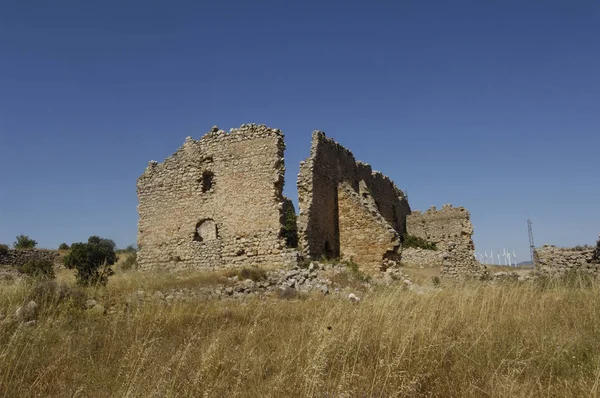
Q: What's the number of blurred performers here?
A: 0